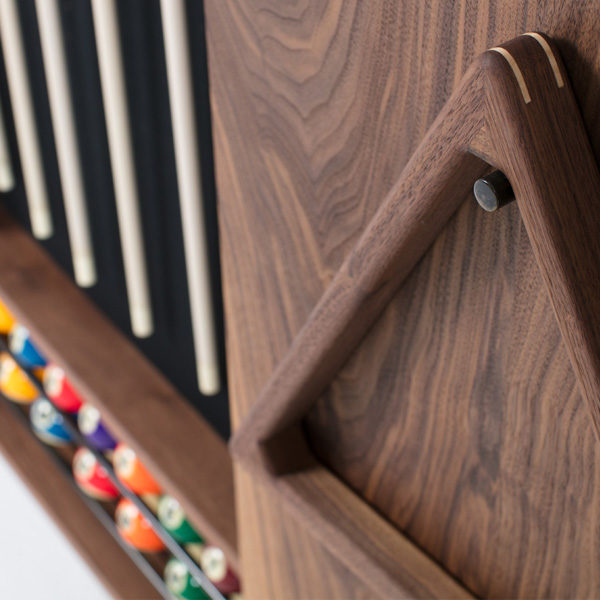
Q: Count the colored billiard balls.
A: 12